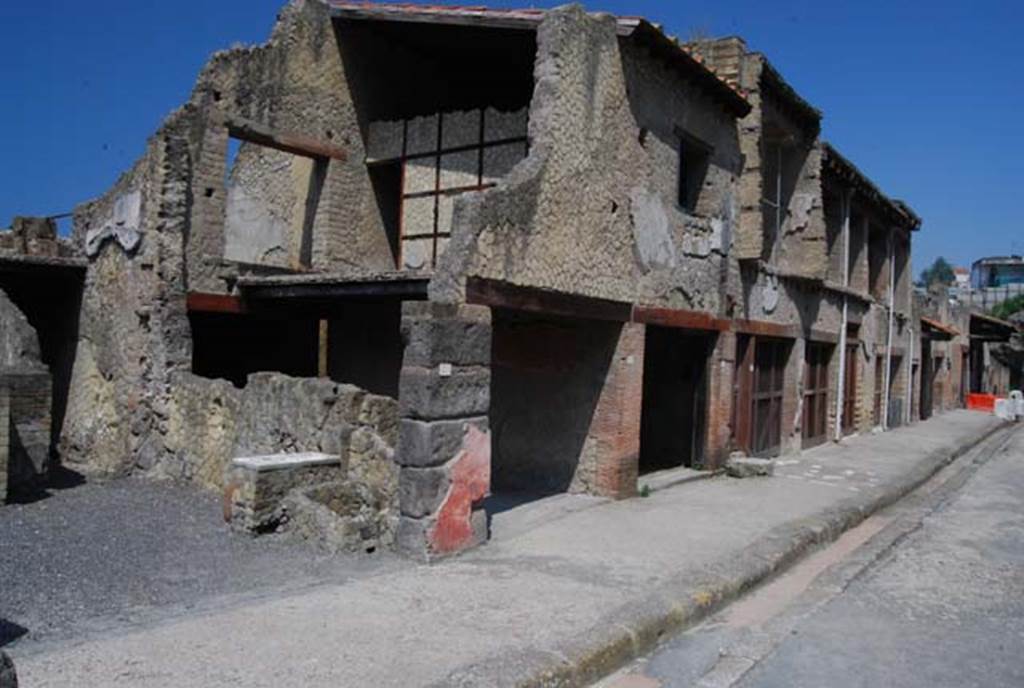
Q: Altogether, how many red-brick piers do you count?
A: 2